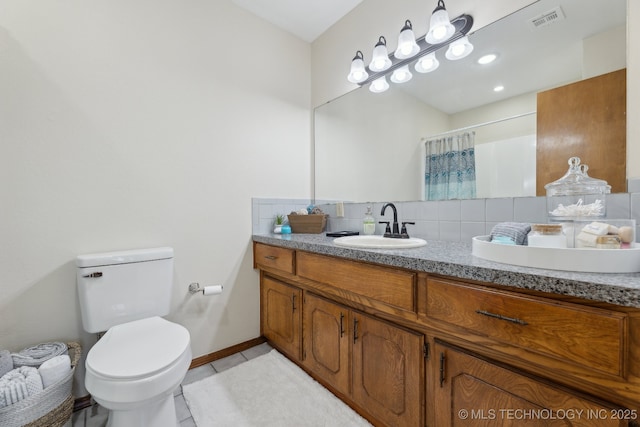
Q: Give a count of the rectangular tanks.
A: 1